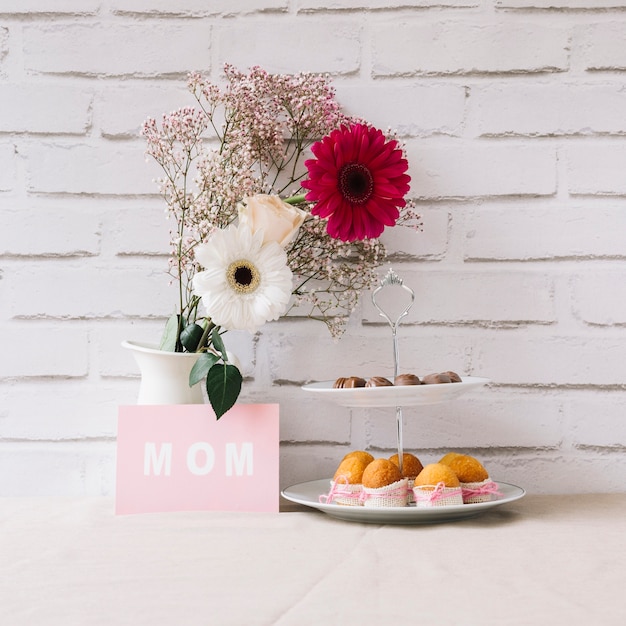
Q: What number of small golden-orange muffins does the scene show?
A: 7